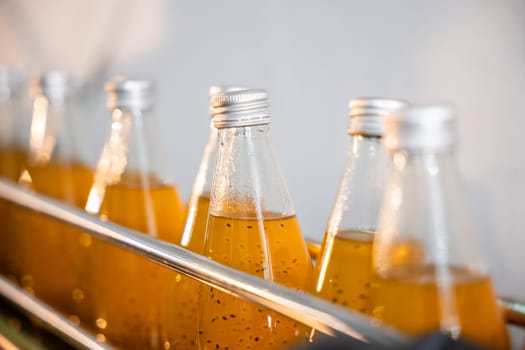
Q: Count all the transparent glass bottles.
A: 7